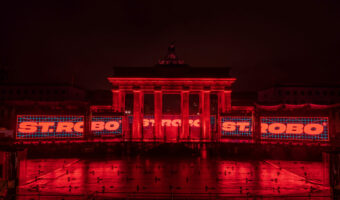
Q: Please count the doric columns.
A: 6